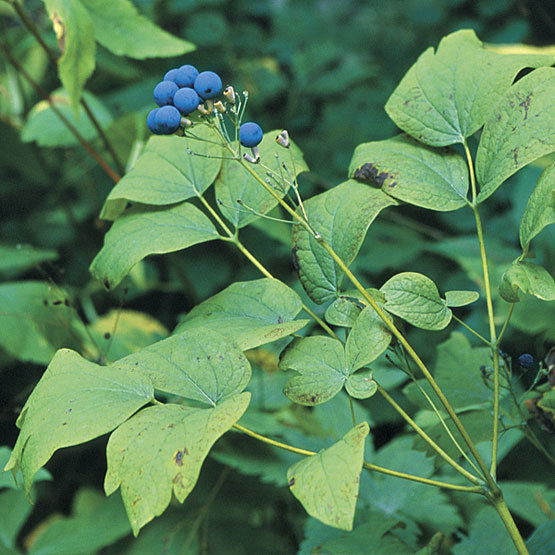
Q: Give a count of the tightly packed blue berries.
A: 7